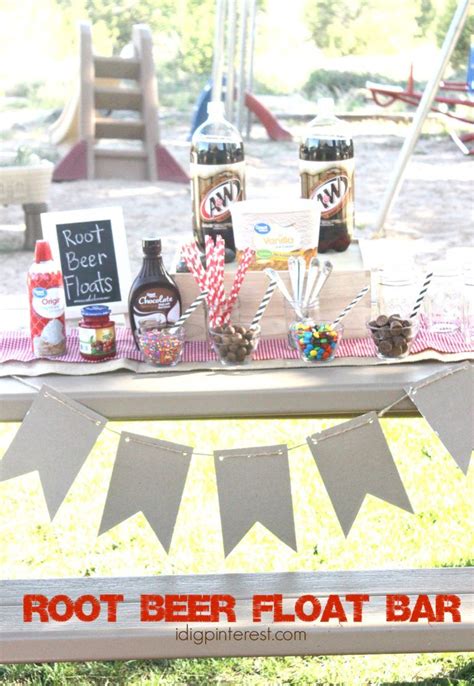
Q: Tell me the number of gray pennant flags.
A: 5